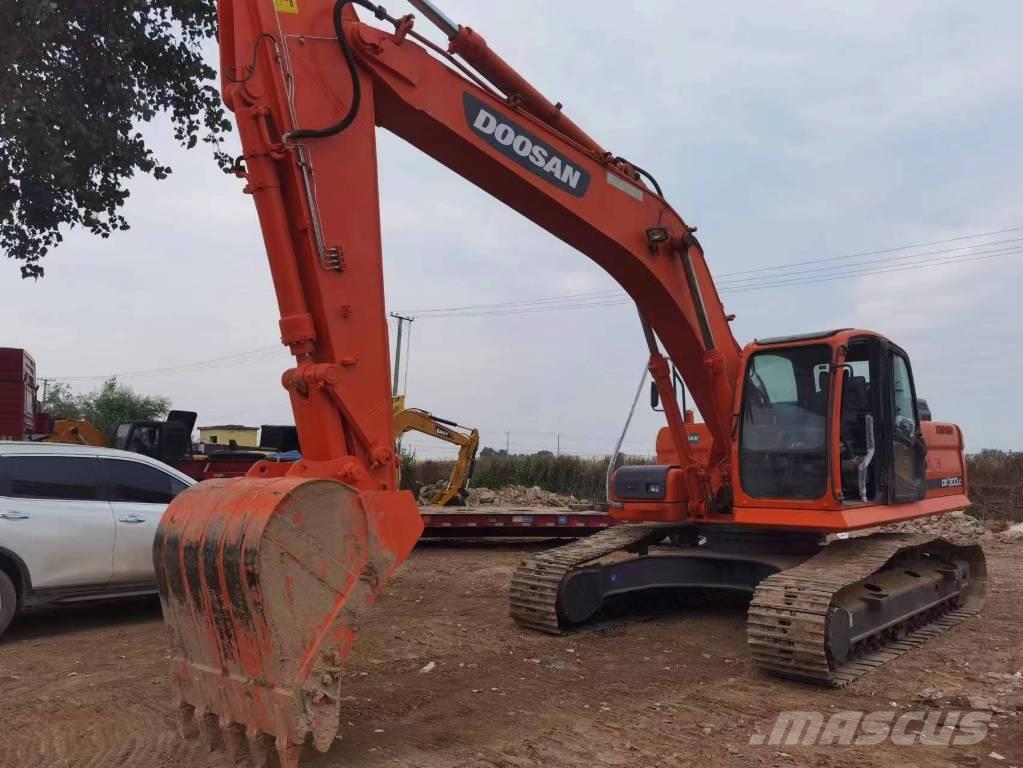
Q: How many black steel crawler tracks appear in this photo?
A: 2